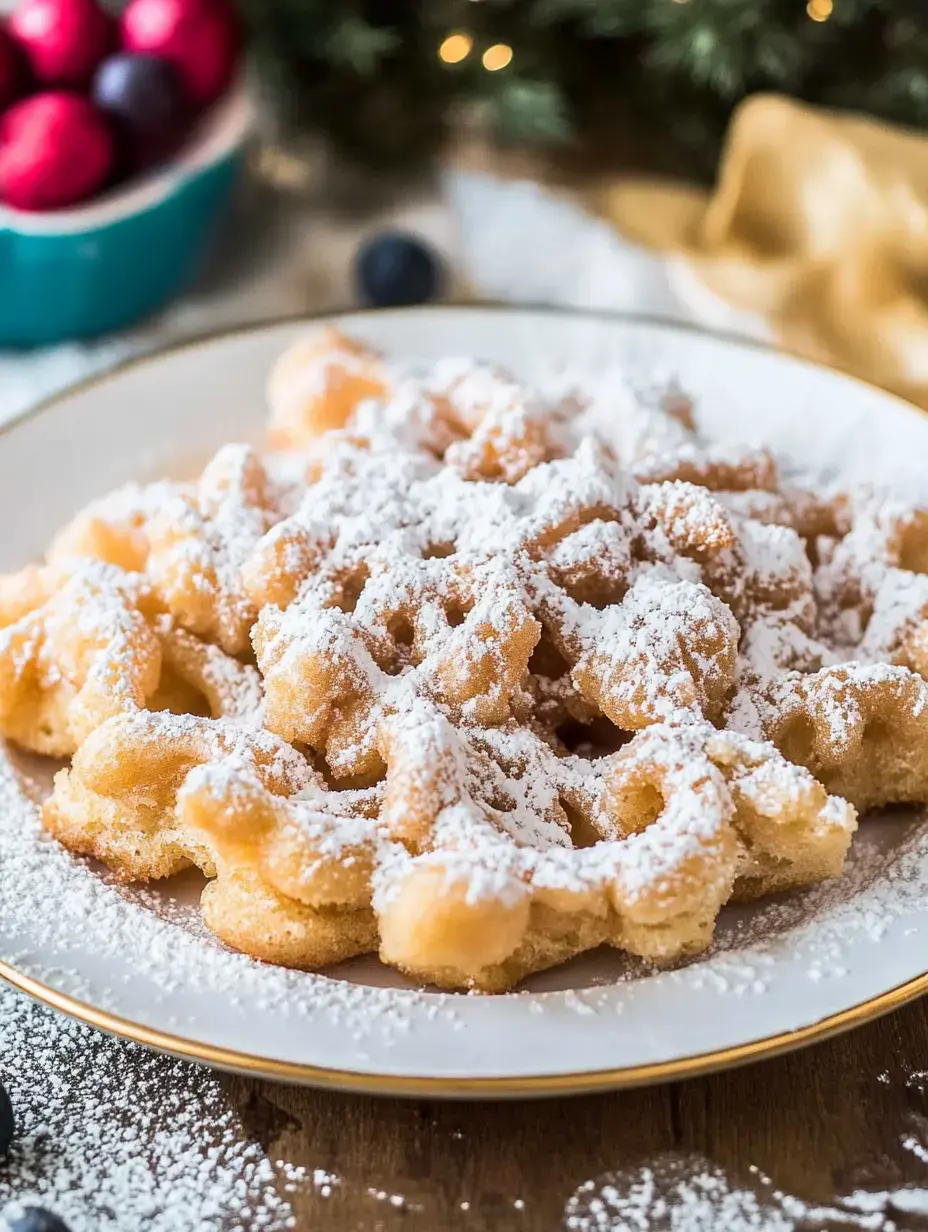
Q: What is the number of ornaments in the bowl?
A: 5